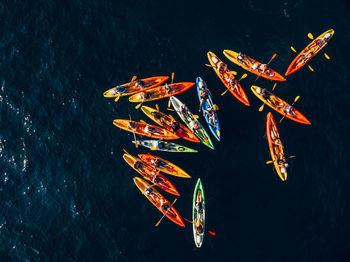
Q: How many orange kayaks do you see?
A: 12